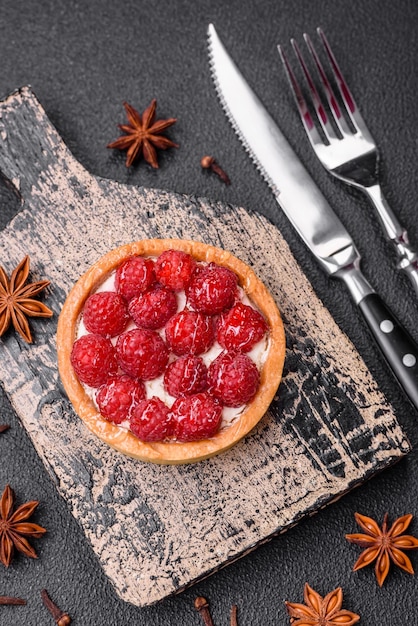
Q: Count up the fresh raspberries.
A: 14